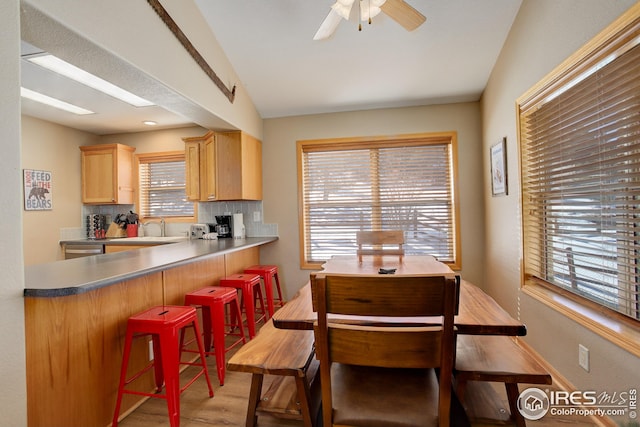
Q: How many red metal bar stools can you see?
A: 4